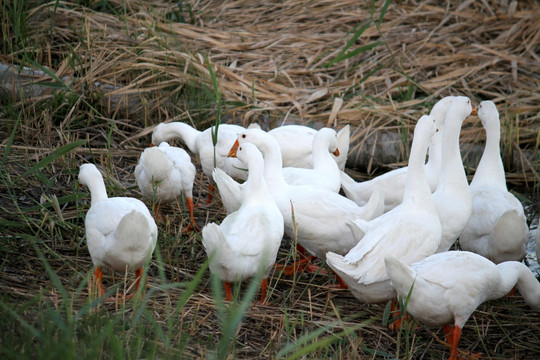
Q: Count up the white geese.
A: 12